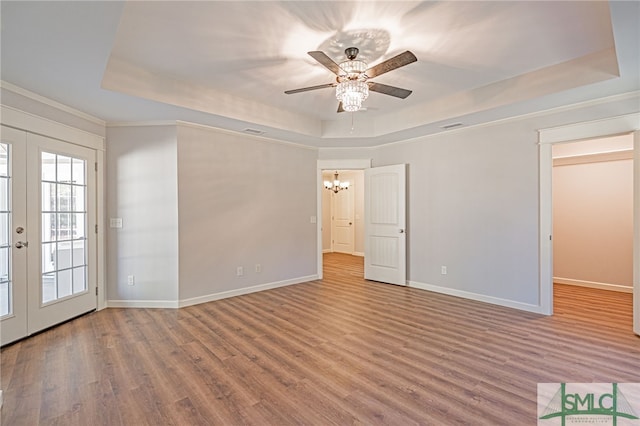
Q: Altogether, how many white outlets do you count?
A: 4